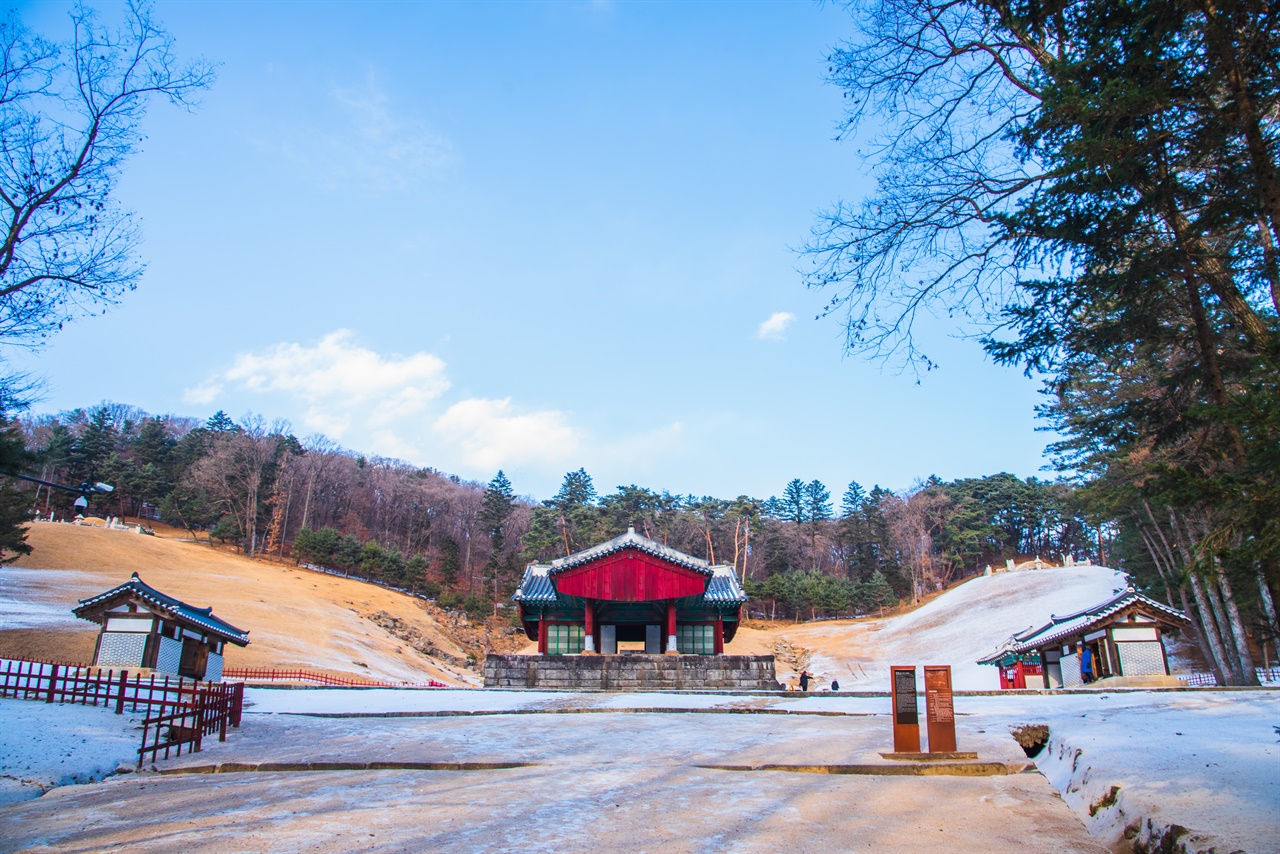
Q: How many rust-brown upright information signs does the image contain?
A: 2